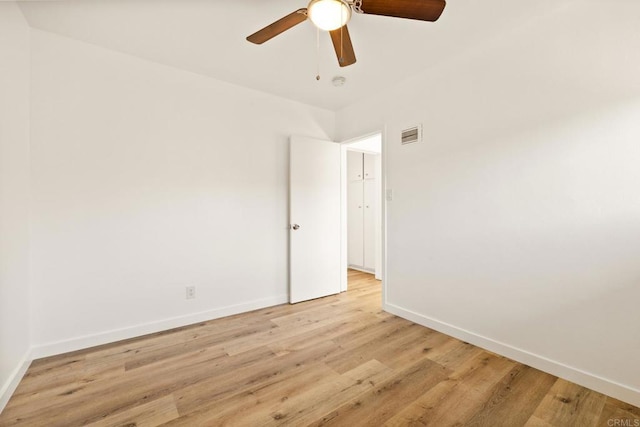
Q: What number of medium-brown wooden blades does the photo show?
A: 3